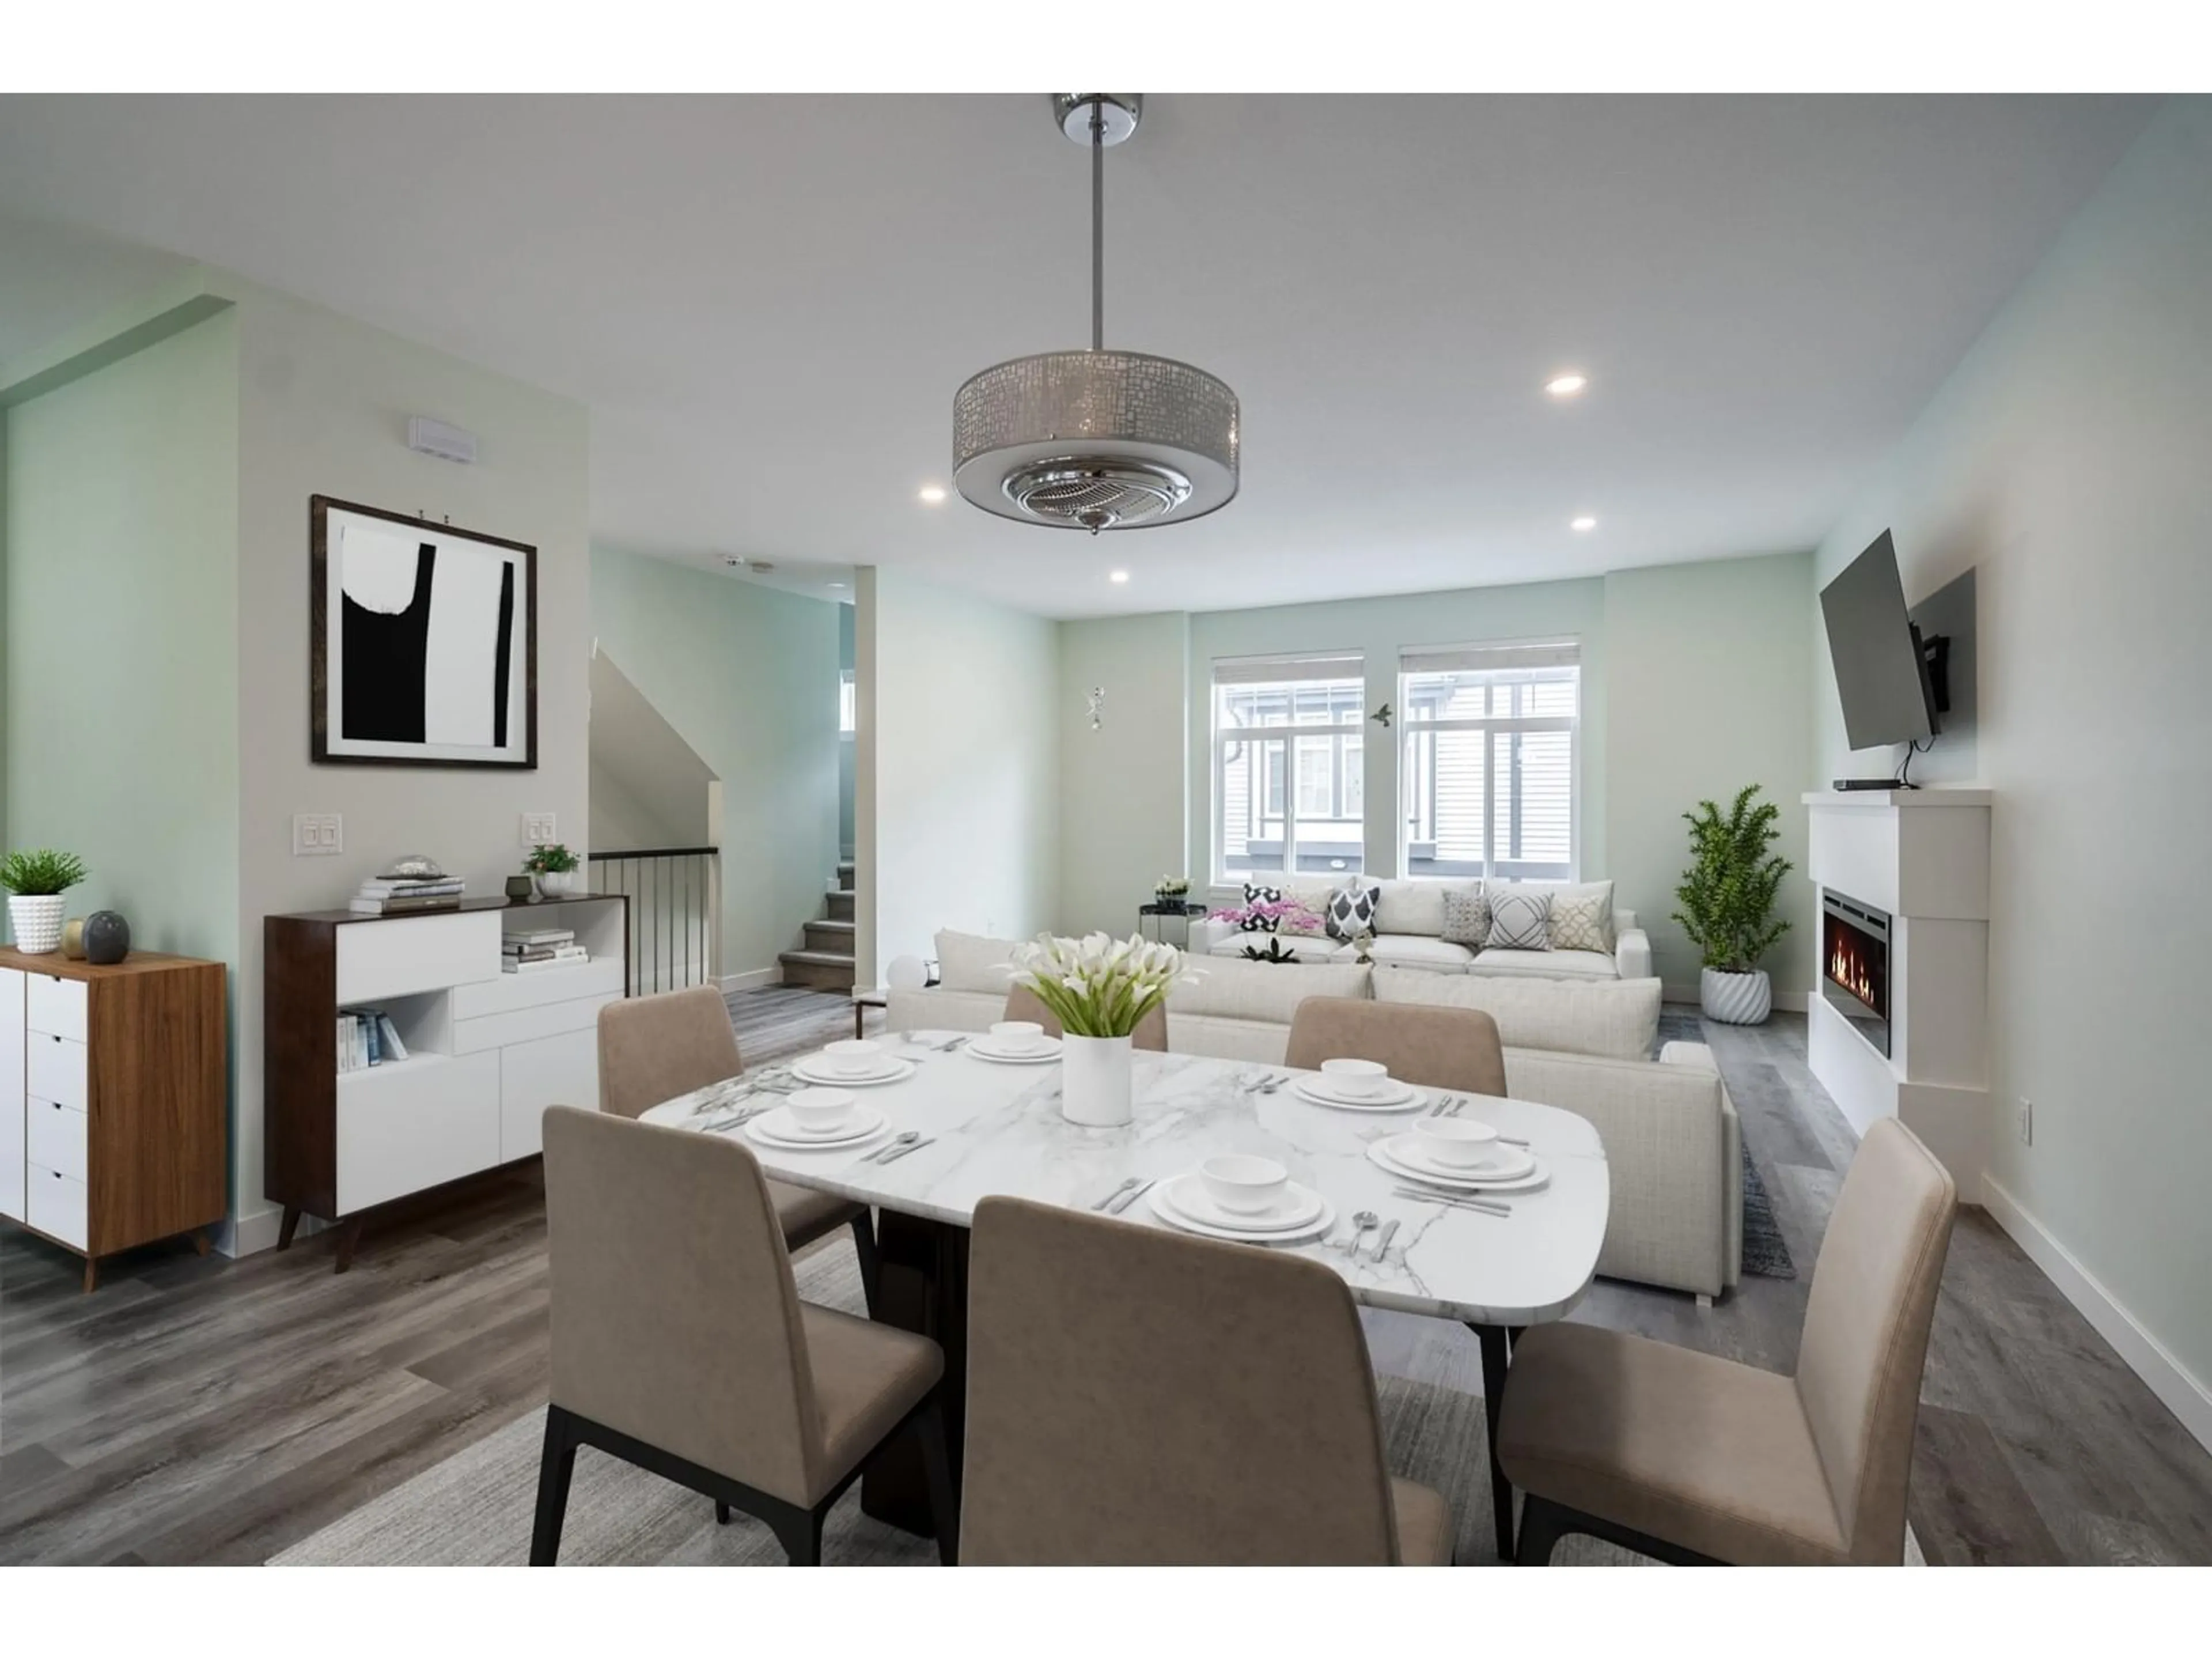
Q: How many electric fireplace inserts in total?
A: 1